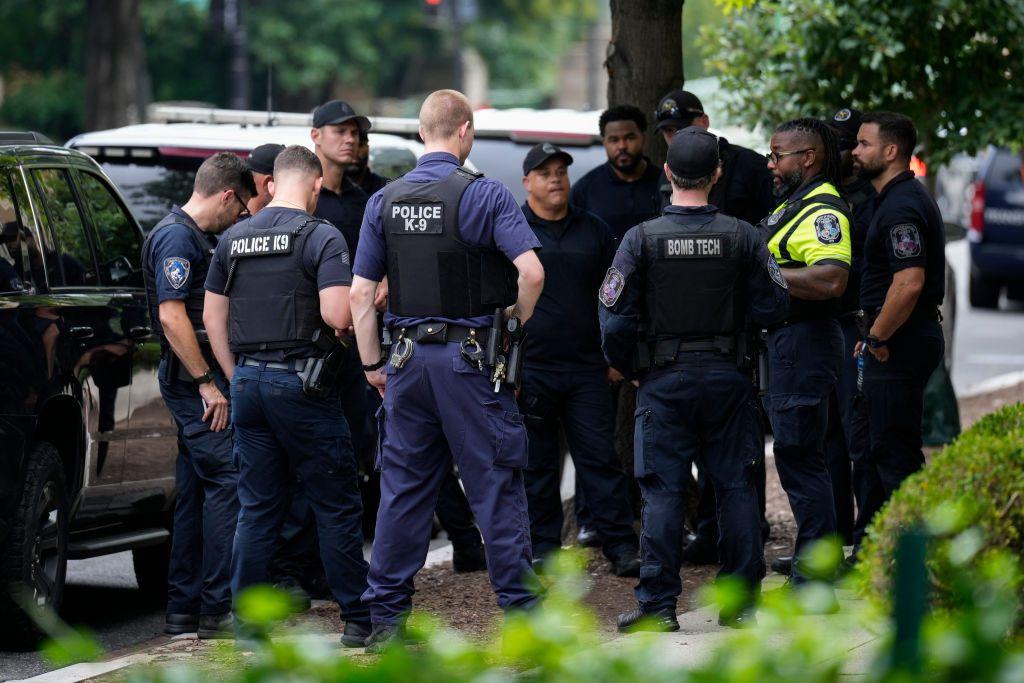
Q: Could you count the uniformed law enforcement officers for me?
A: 13